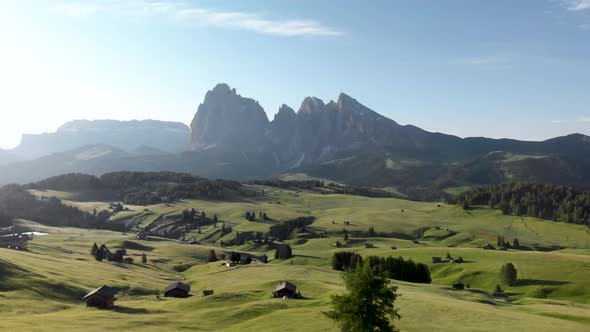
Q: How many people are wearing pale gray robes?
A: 0